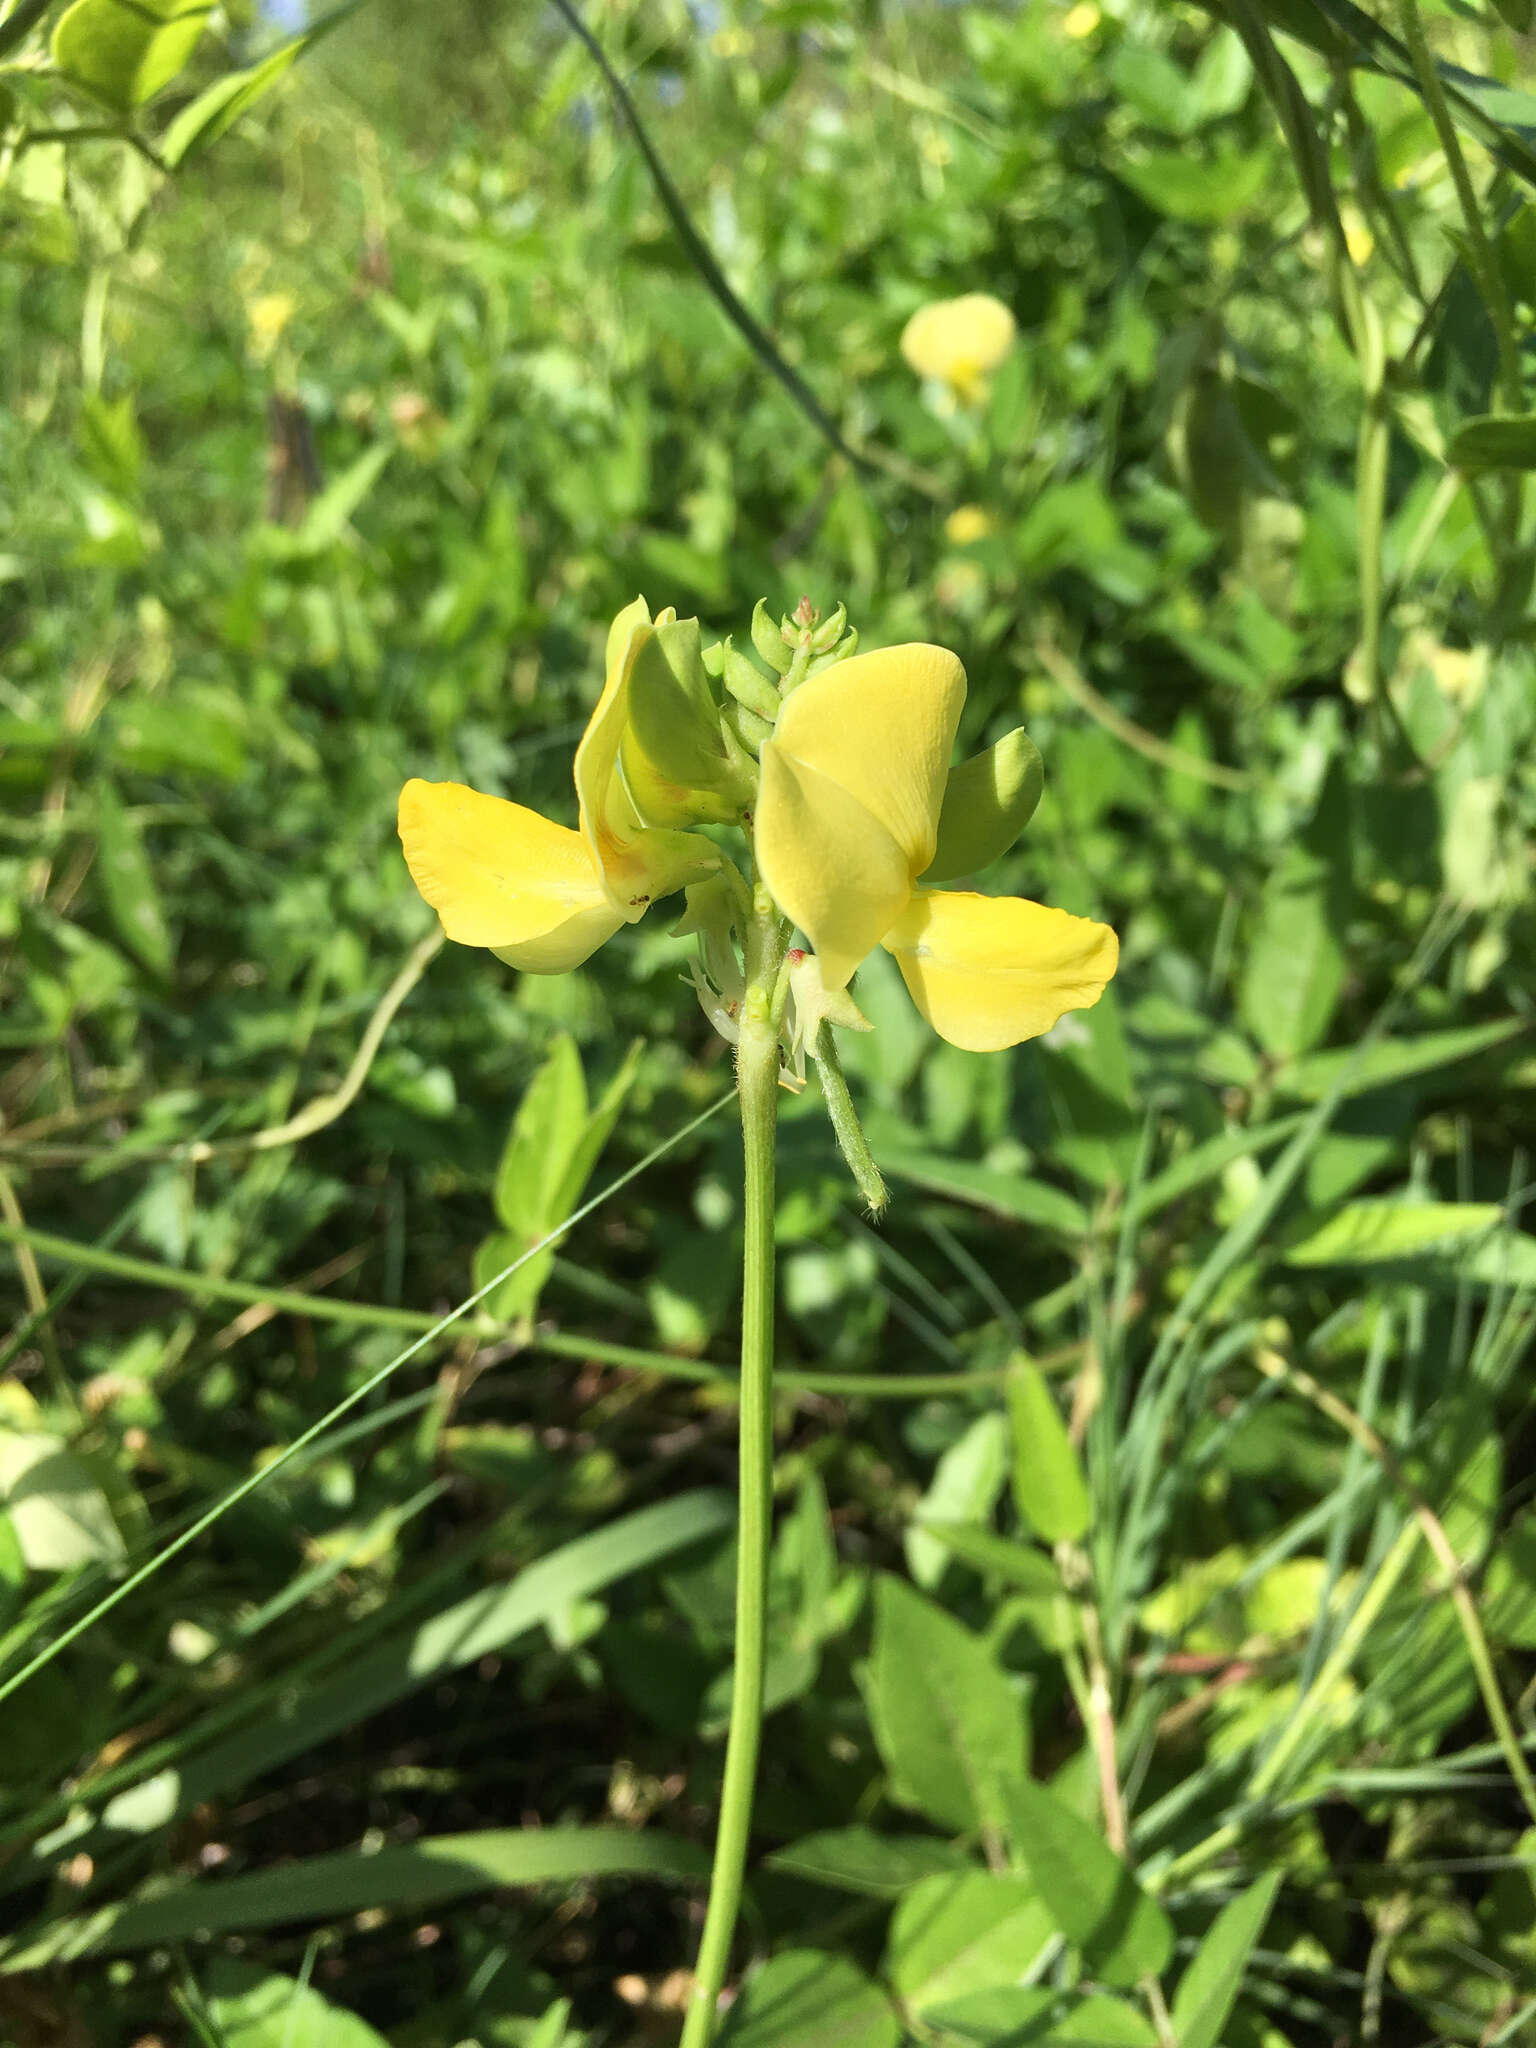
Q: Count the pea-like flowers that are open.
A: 2